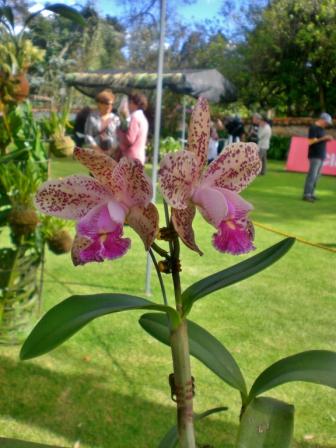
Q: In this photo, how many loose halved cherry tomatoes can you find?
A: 0